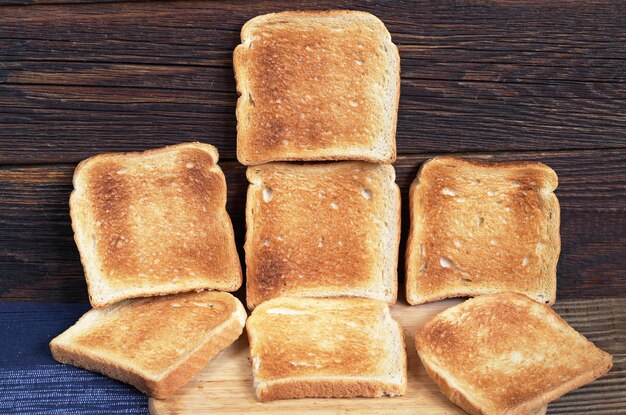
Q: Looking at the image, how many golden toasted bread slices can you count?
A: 7